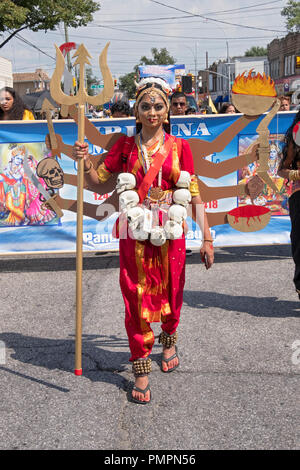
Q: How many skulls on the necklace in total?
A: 9